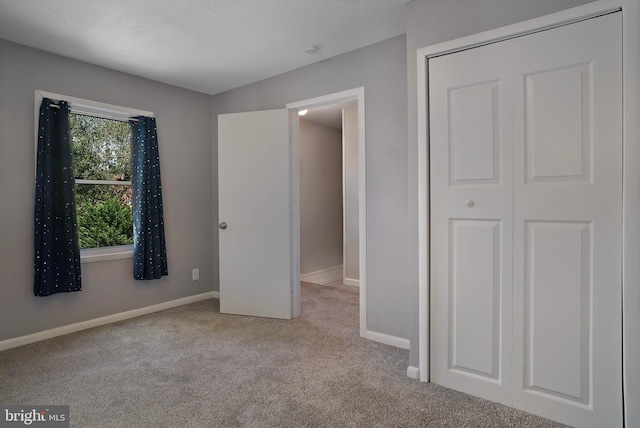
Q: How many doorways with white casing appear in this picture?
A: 2